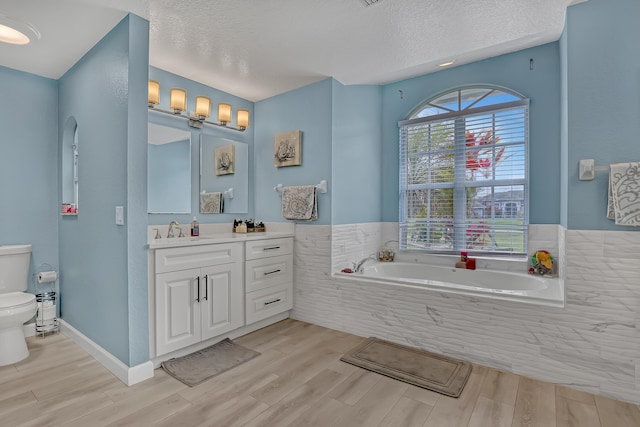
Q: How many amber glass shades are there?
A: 5